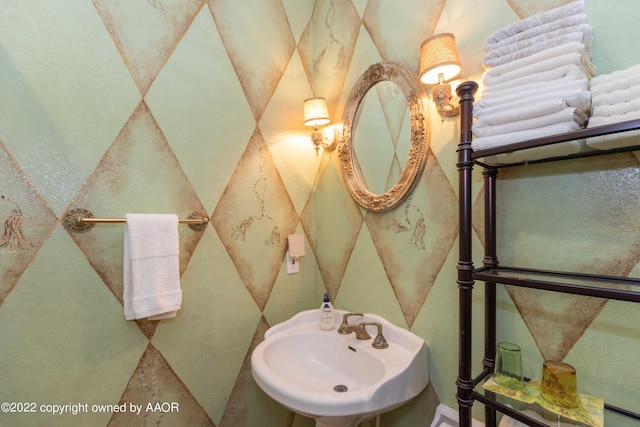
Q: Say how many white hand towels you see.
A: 1